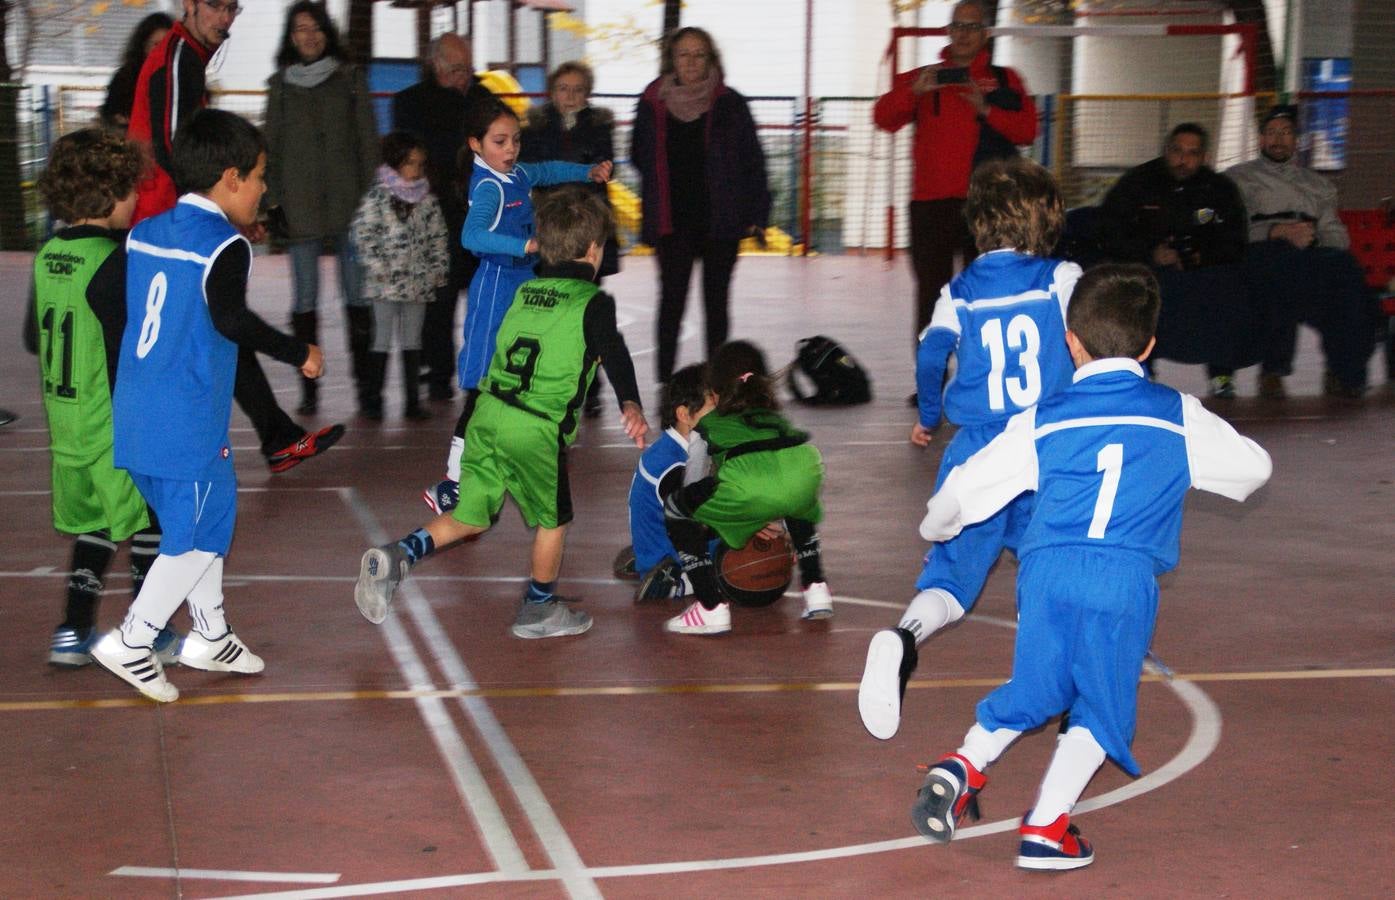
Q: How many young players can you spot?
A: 8